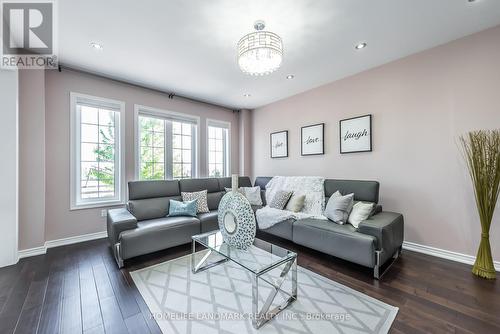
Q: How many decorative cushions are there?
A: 8